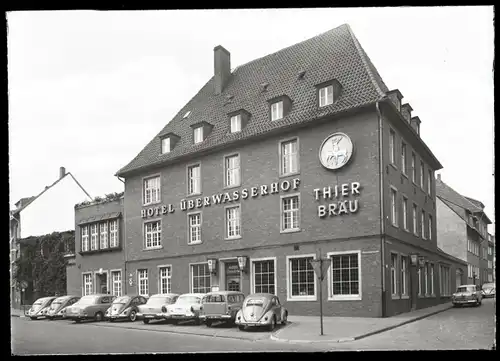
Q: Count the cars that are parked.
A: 10